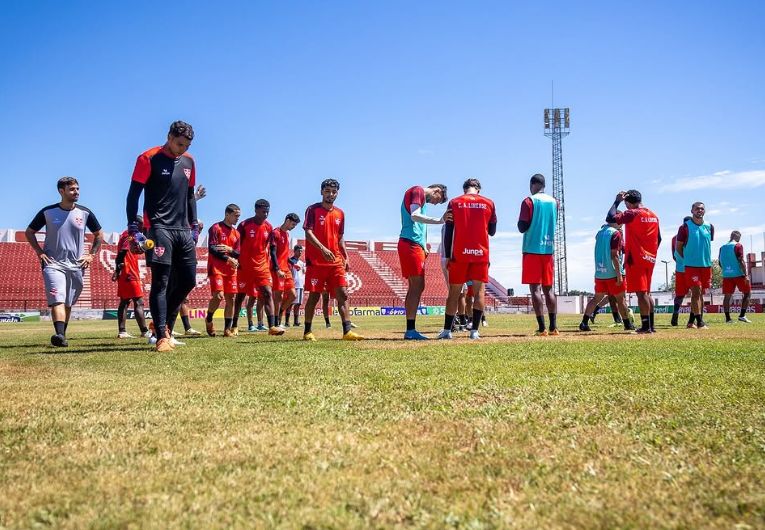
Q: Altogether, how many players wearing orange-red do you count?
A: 7